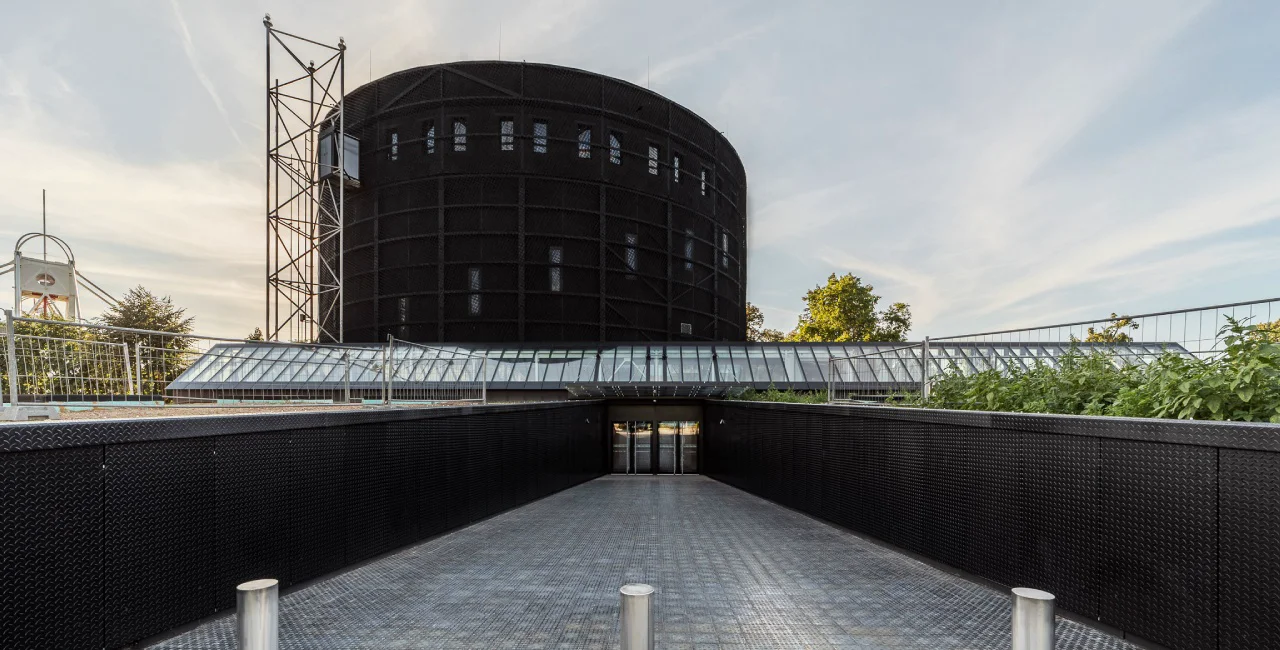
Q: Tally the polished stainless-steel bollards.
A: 3